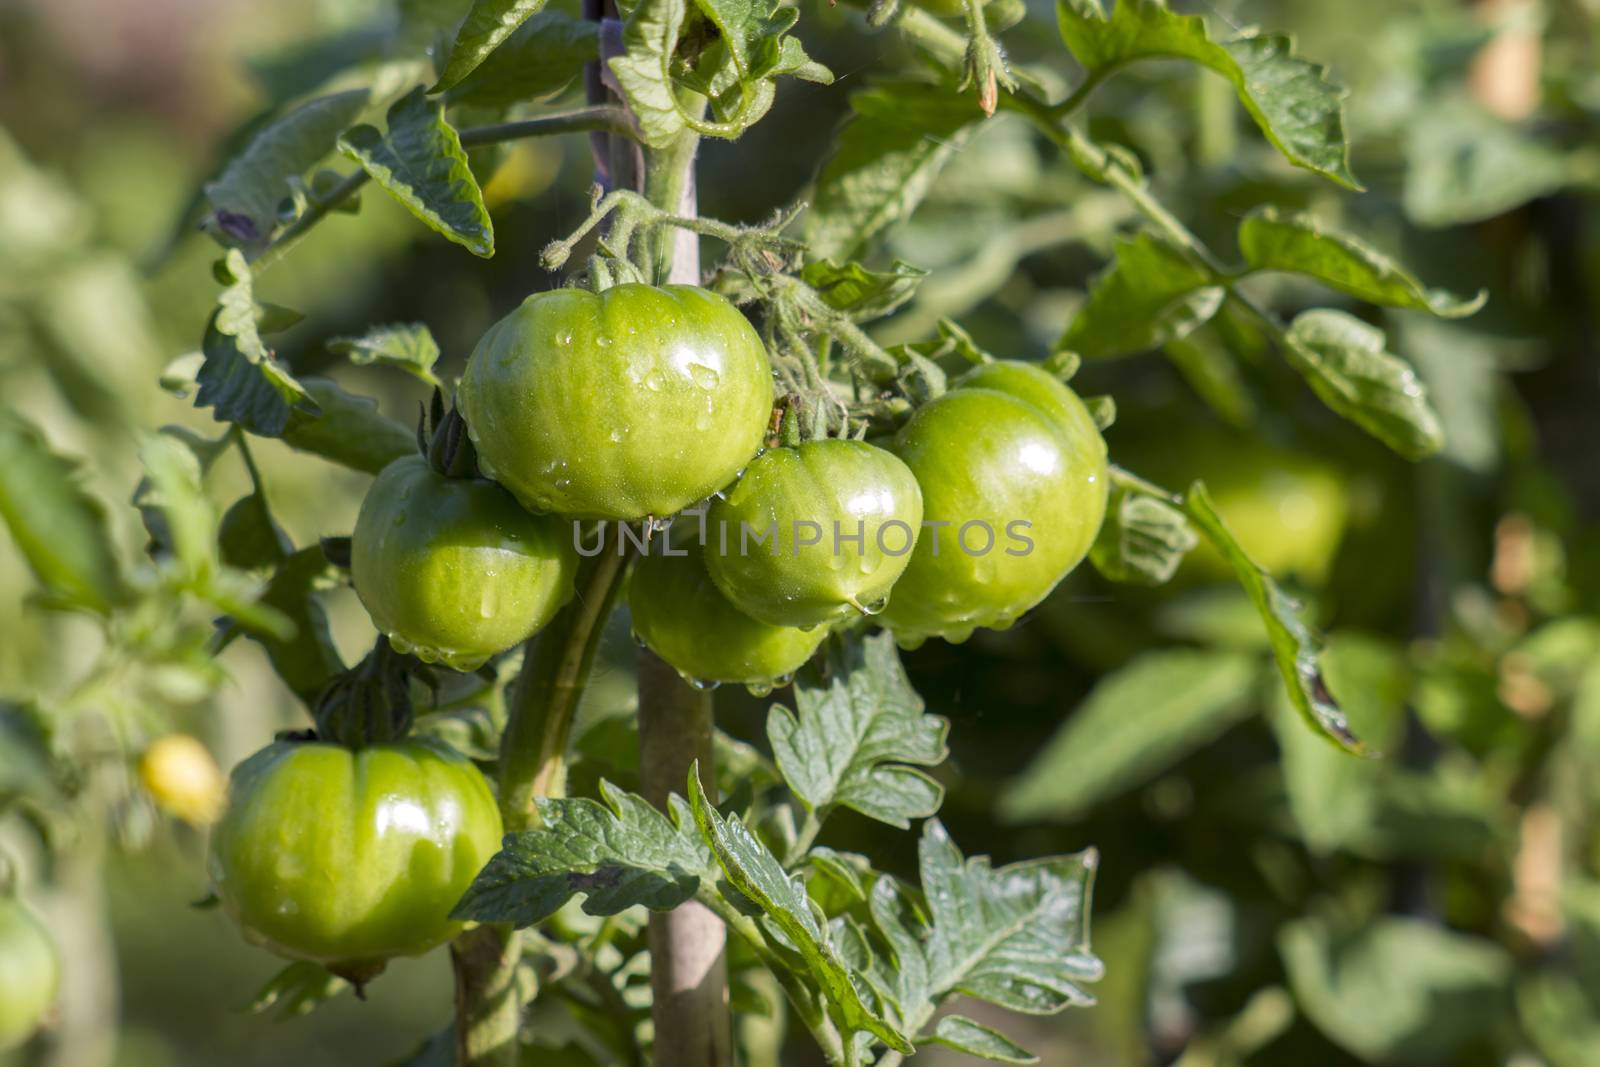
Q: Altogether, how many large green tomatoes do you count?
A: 6